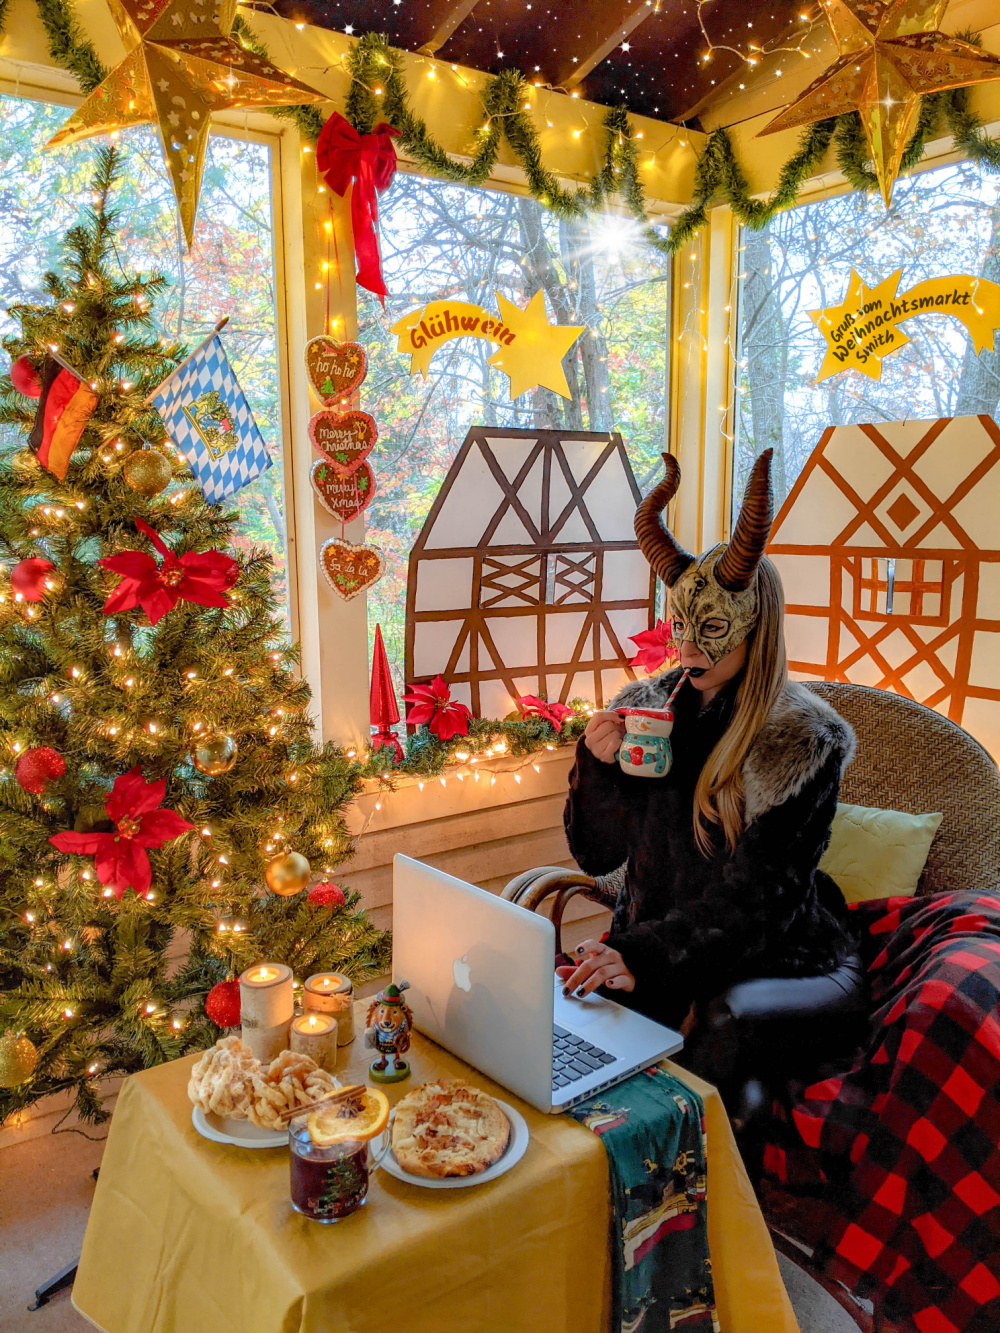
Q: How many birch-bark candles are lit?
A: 3